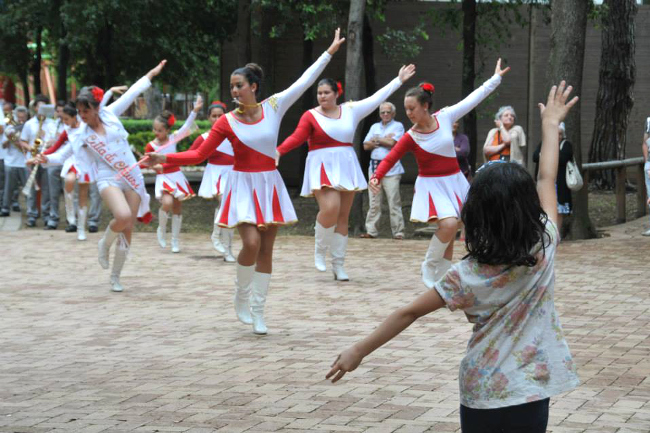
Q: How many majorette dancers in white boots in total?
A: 7